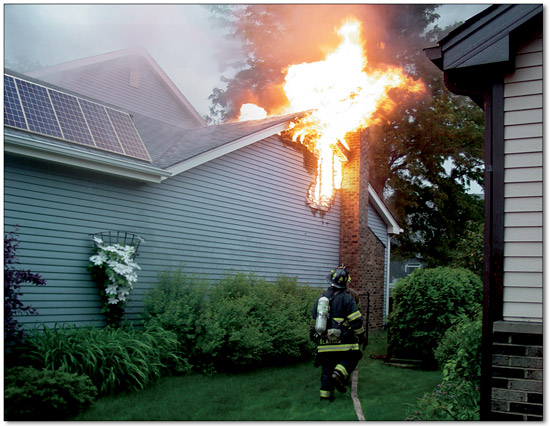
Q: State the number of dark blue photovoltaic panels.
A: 5